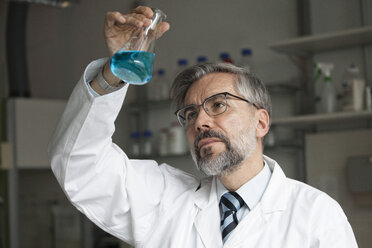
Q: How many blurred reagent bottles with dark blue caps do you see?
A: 7